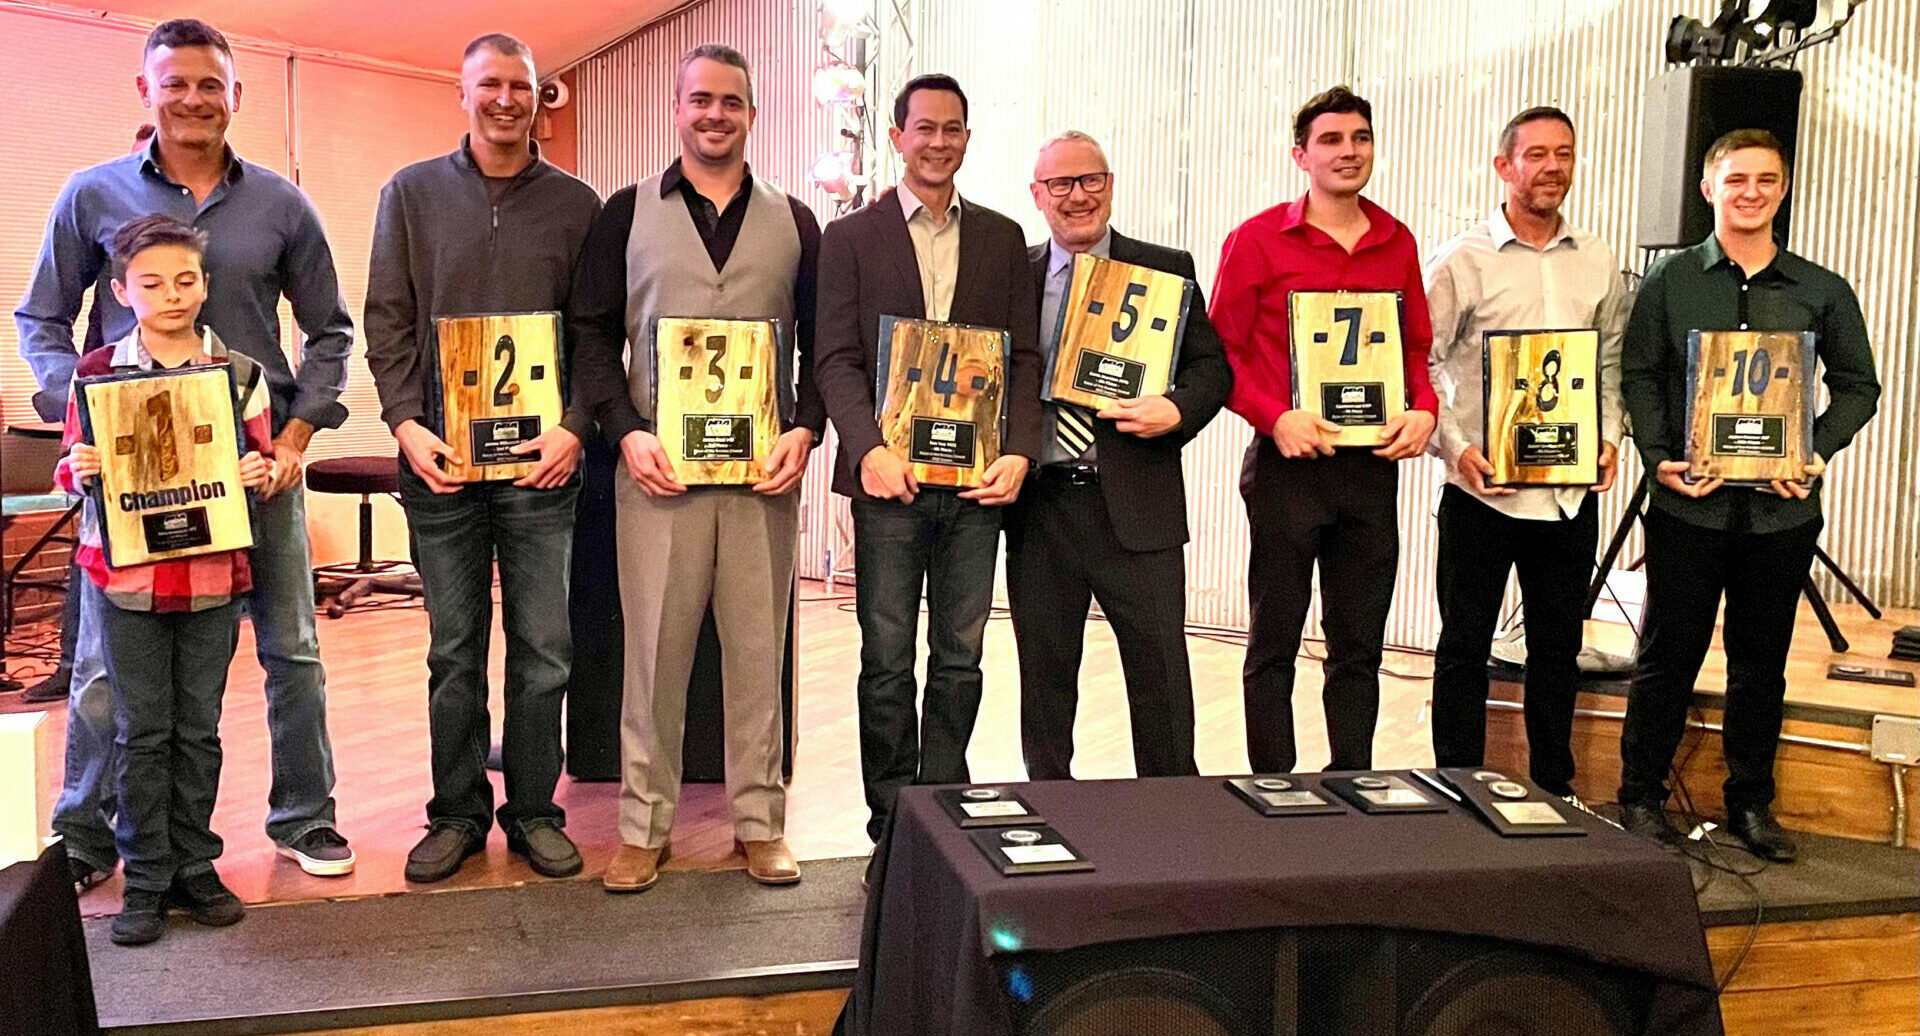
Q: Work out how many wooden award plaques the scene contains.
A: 8